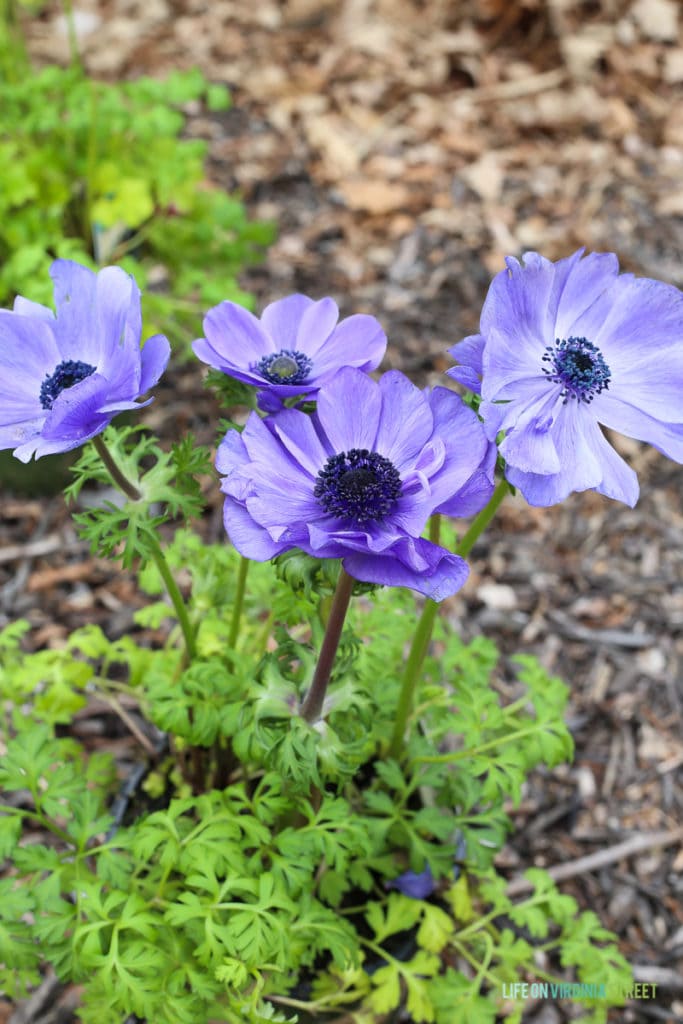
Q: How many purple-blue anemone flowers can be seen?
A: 4